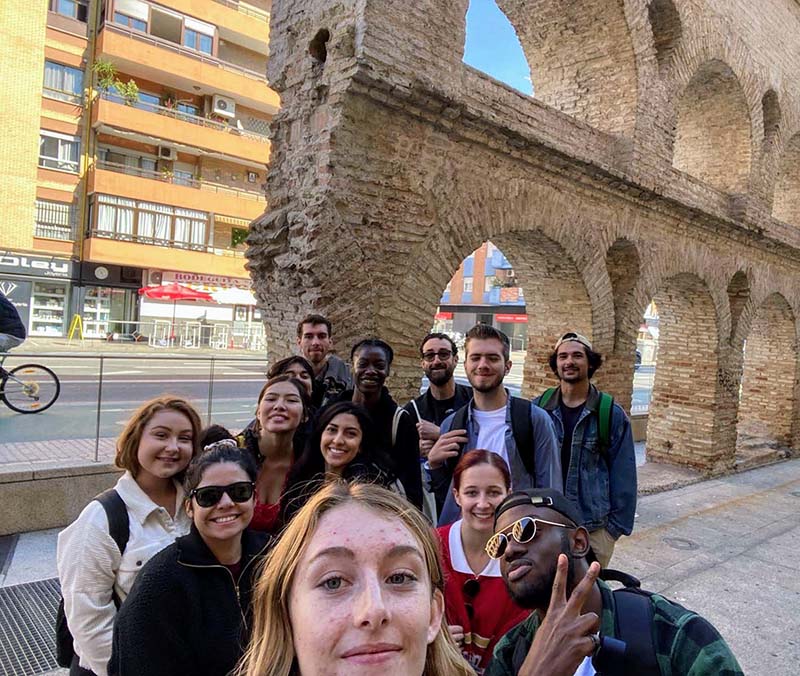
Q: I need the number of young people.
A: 13